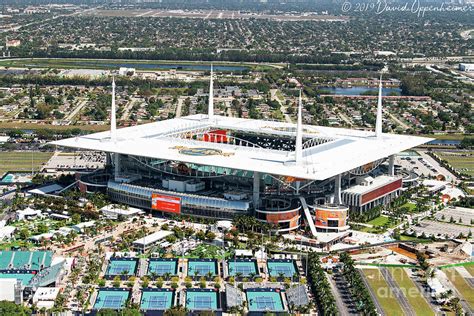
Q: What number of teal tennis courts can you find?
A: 9